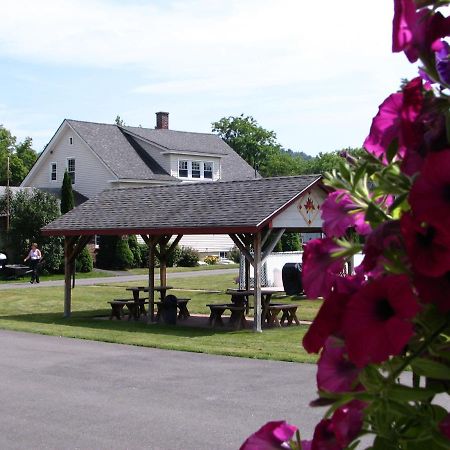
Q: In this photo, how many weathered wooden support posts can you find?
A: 5